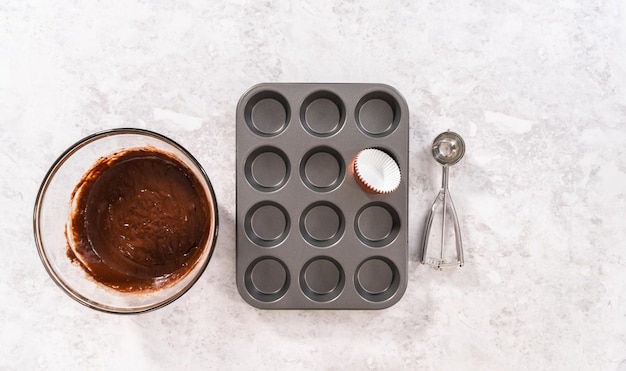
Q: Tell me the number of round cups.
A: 12